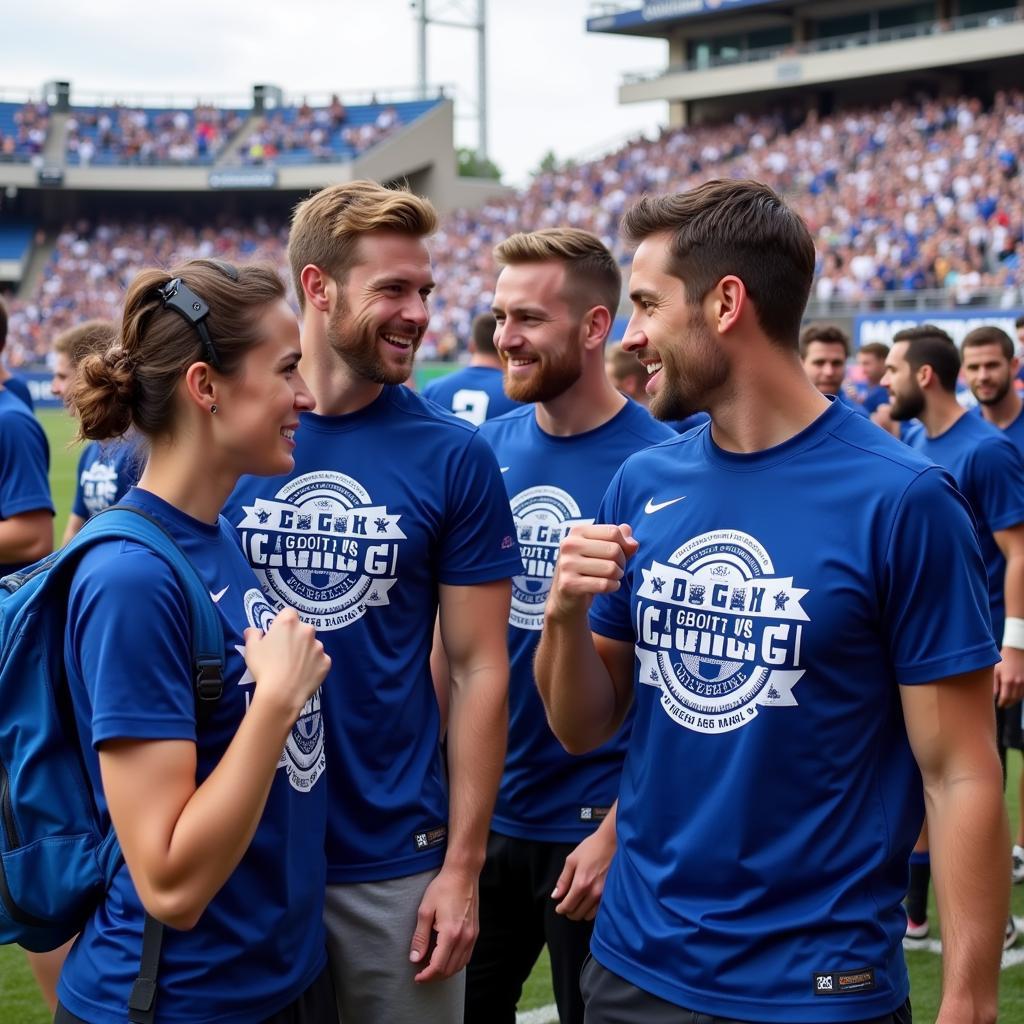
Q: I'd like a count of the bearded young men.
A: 5